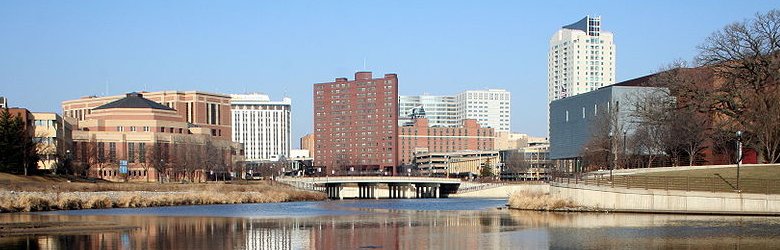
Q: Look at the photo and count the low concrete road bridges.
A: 1